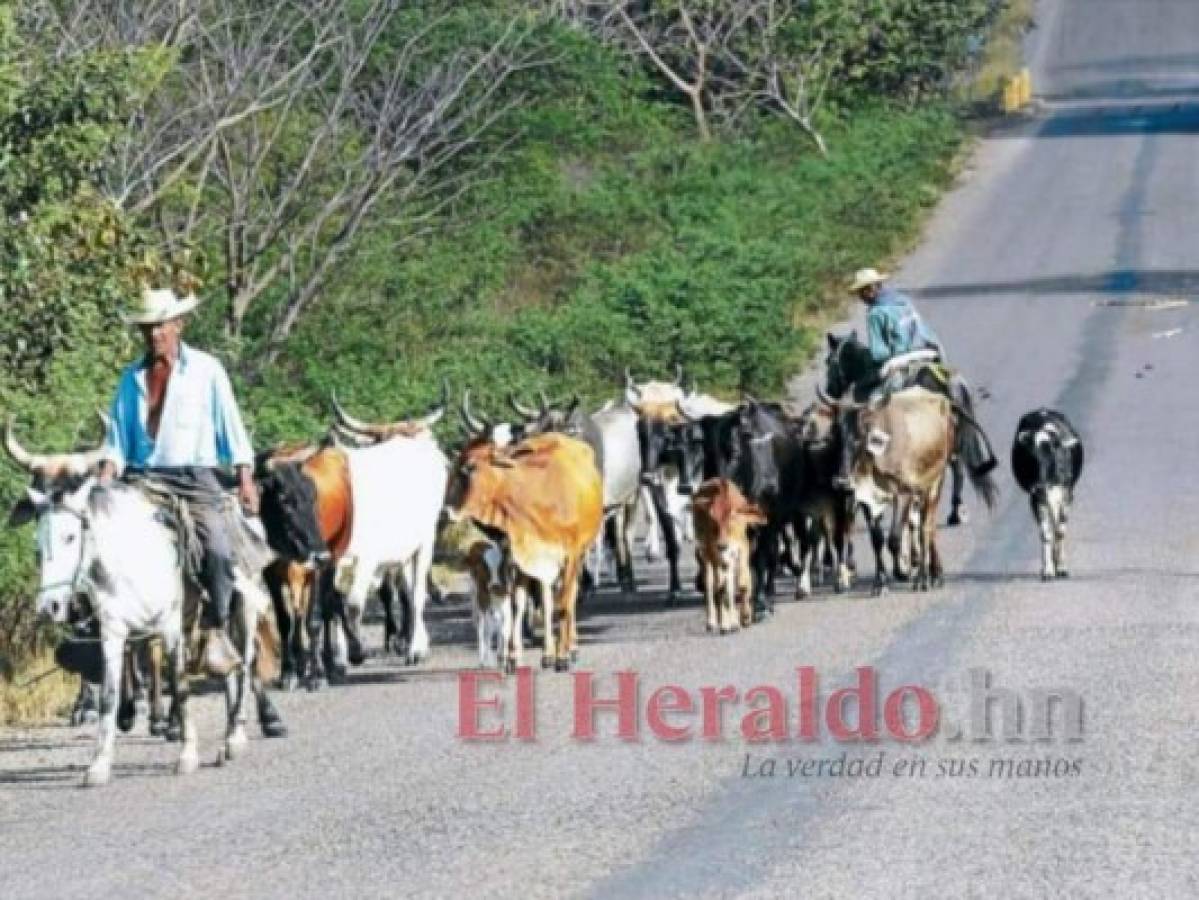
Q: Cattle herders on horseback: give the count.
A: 2